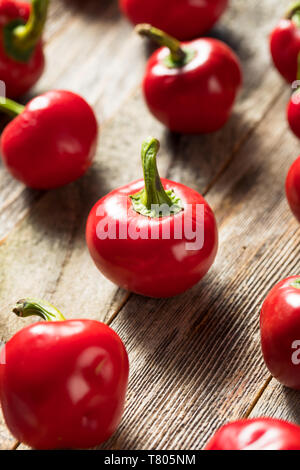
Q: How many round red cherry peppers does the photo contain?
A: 11